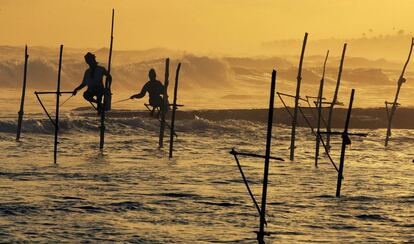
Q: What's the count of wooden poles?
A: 11